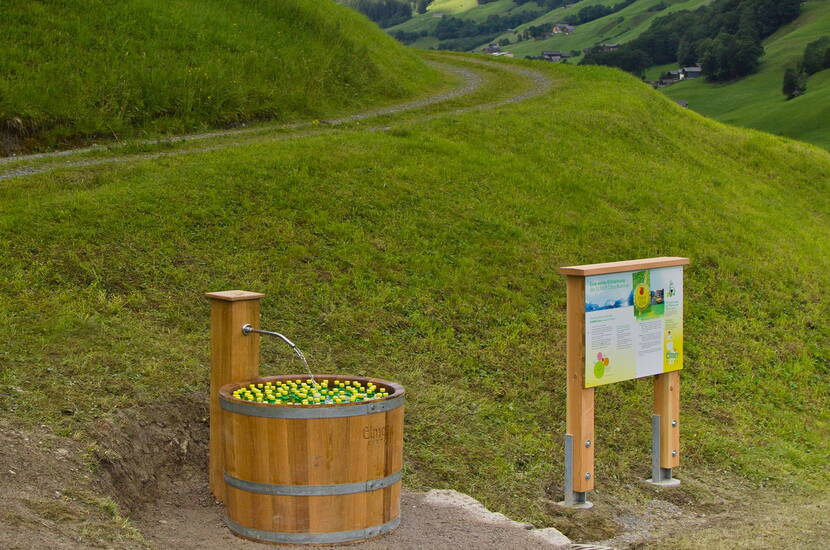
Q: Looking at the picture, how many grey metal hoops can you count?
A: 3